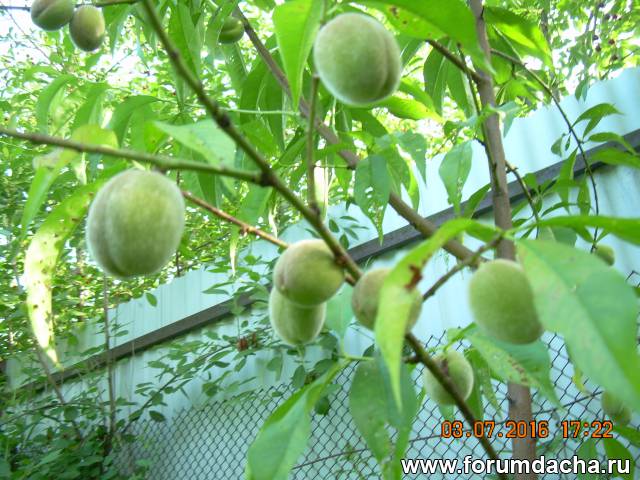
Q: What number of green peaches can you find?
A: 12